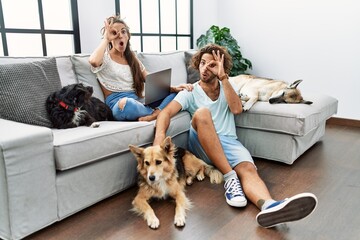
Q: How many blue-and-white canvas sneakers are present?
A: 2